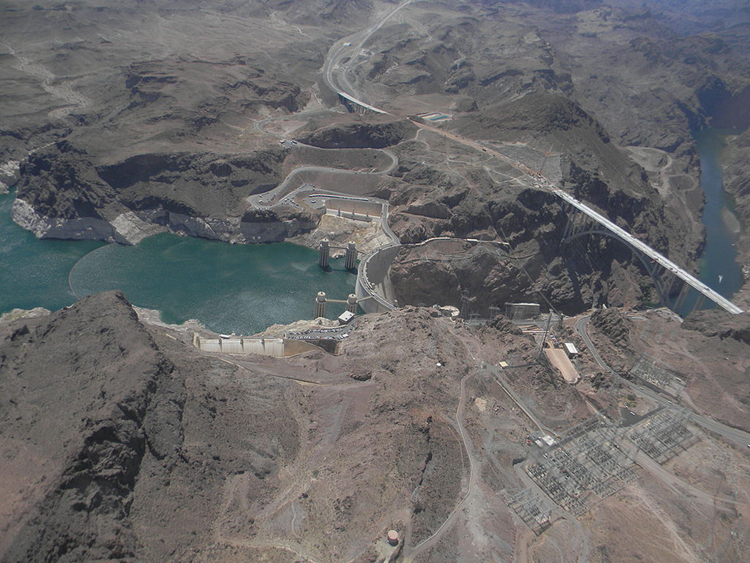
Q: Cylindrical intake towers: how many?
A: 4